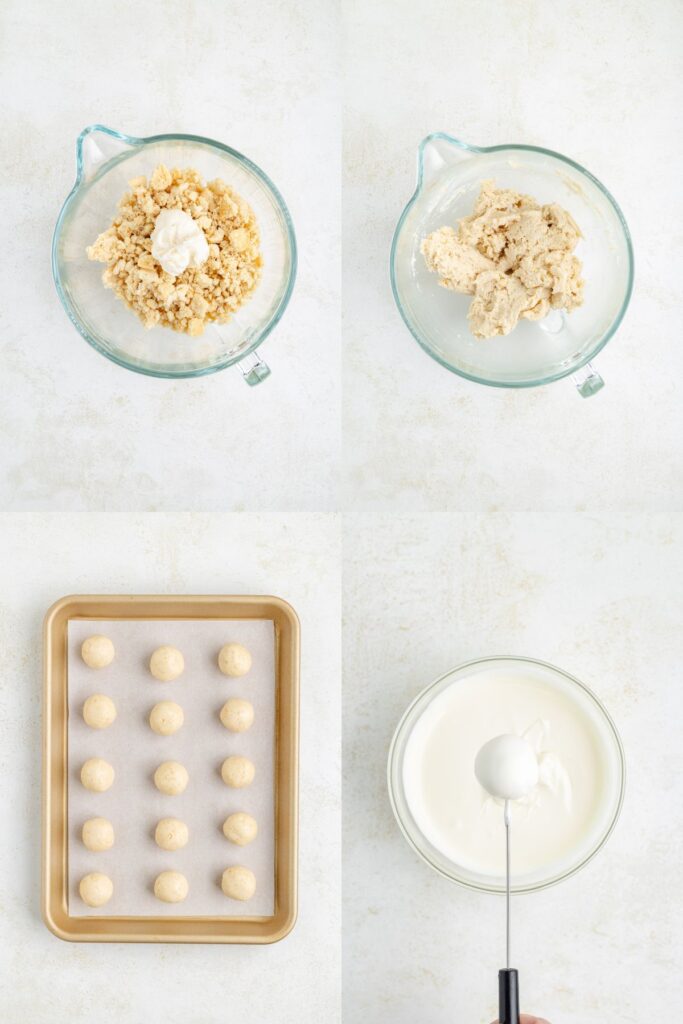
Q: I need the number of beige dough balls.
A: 15